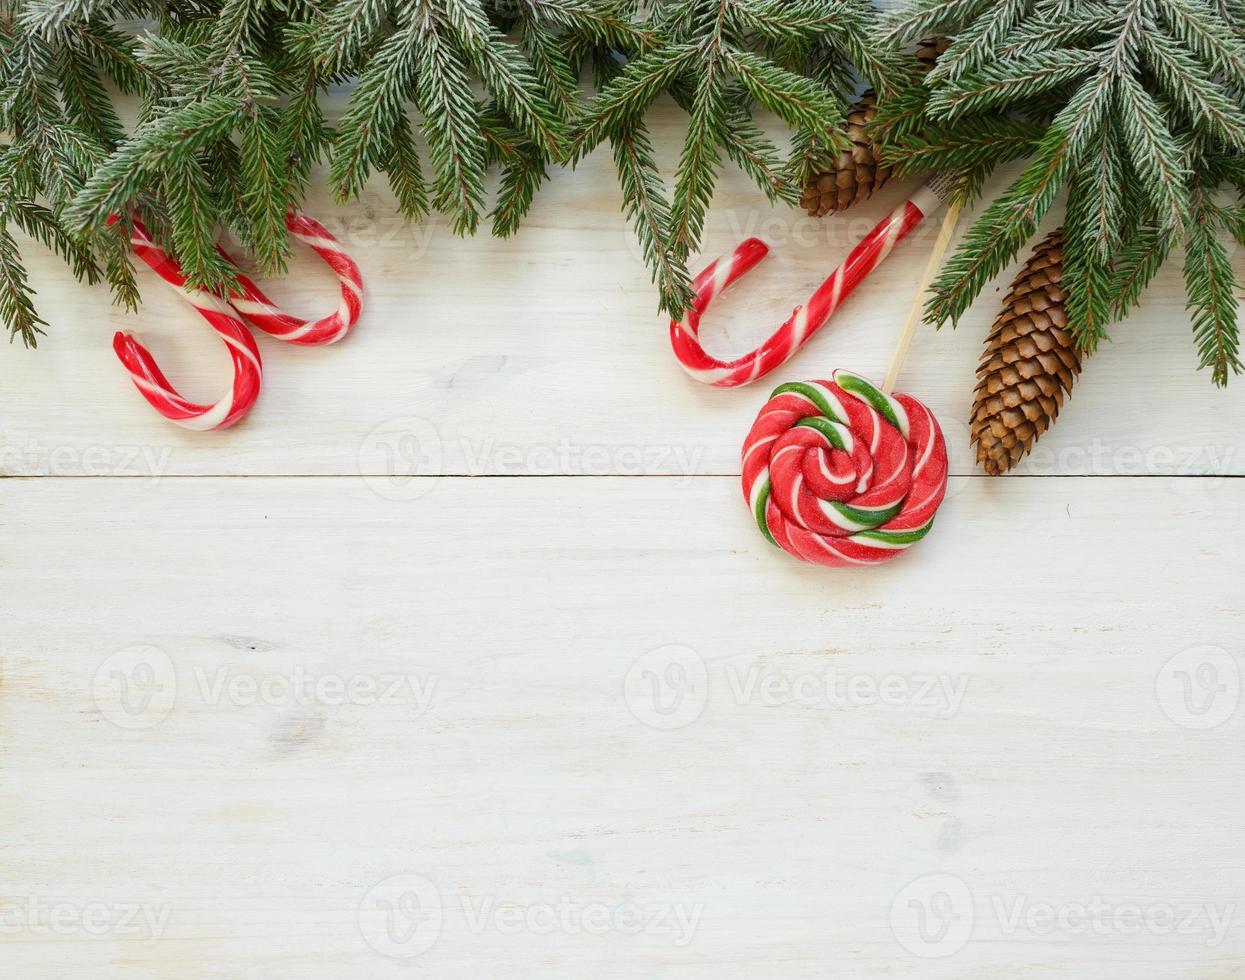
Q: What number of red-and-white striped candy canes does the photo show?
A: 3